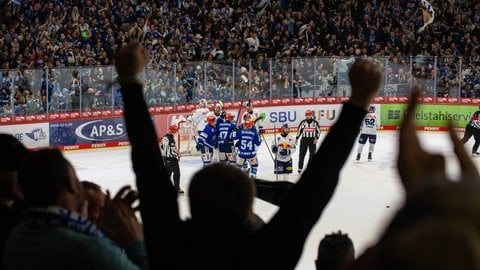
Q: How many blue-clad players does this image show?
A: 3